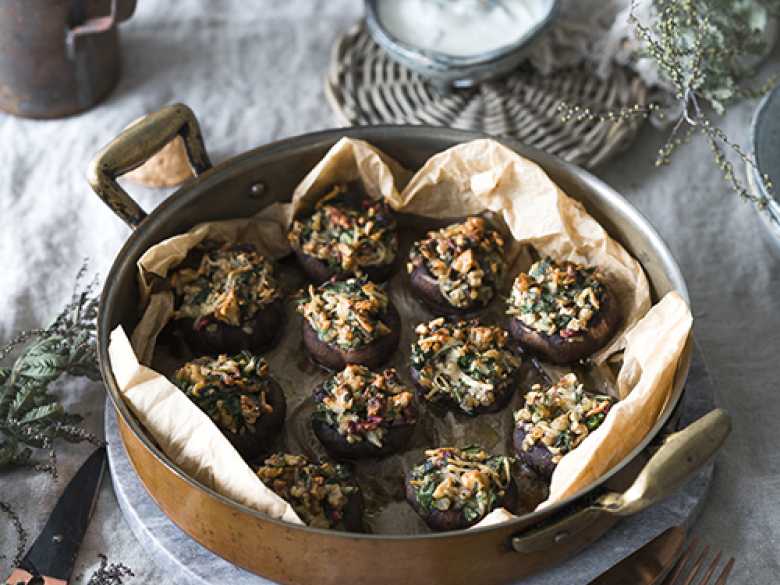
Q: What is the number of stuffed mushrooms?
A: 11